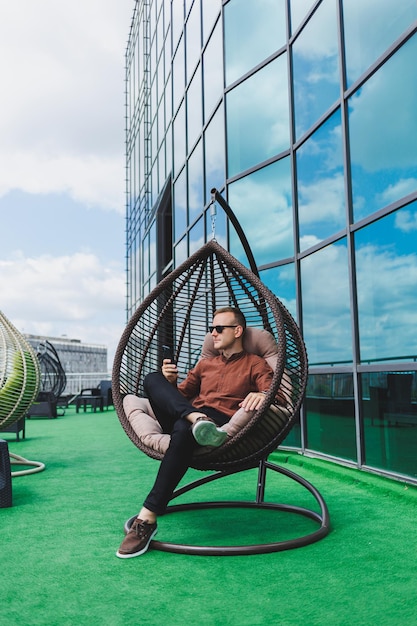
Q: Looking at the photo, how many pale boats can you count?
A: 0